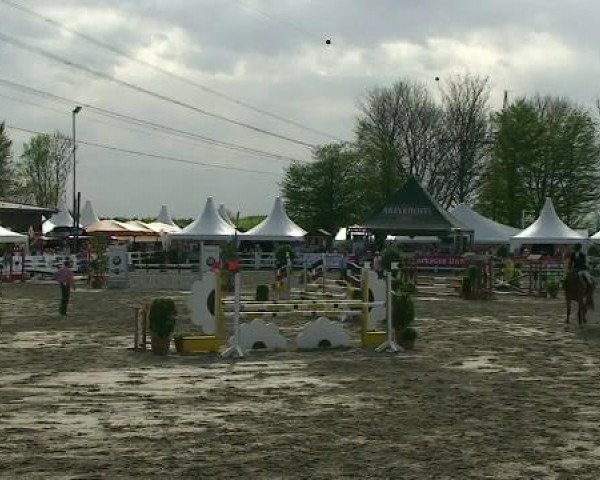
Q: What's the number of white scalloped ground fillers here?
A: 2